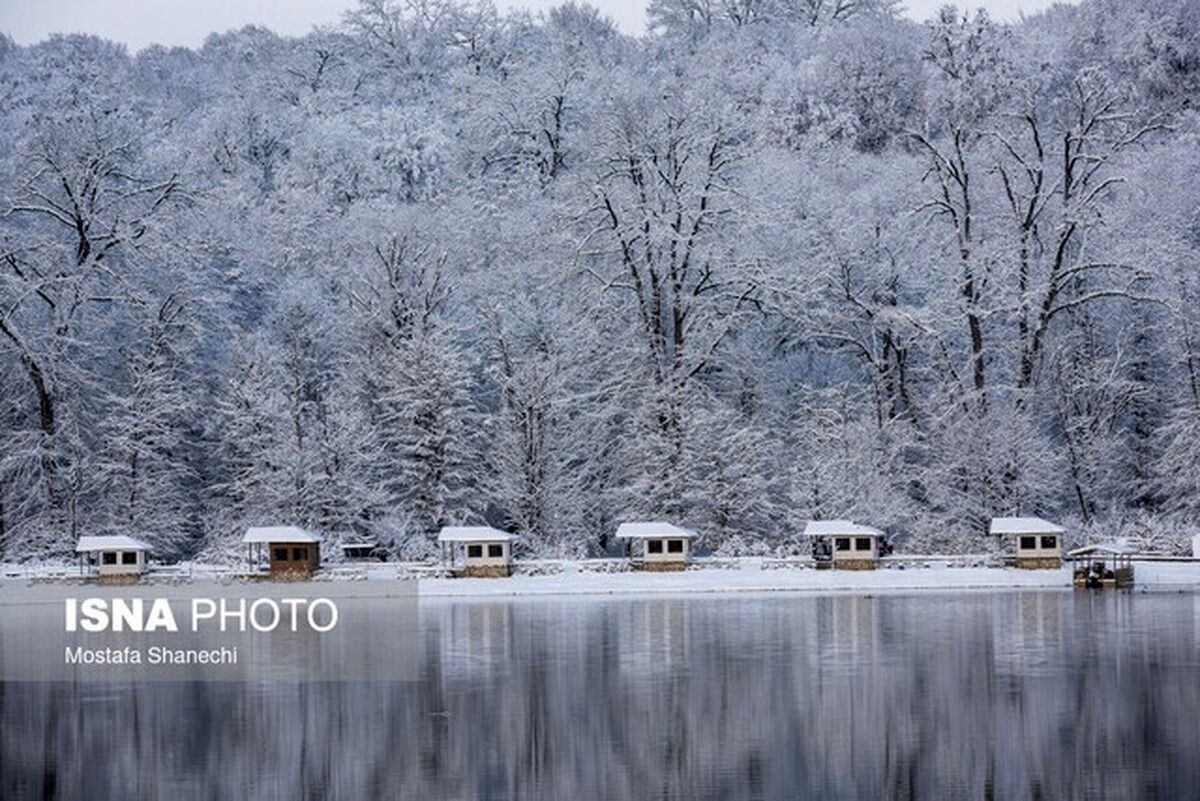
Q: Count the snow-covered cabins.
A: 6